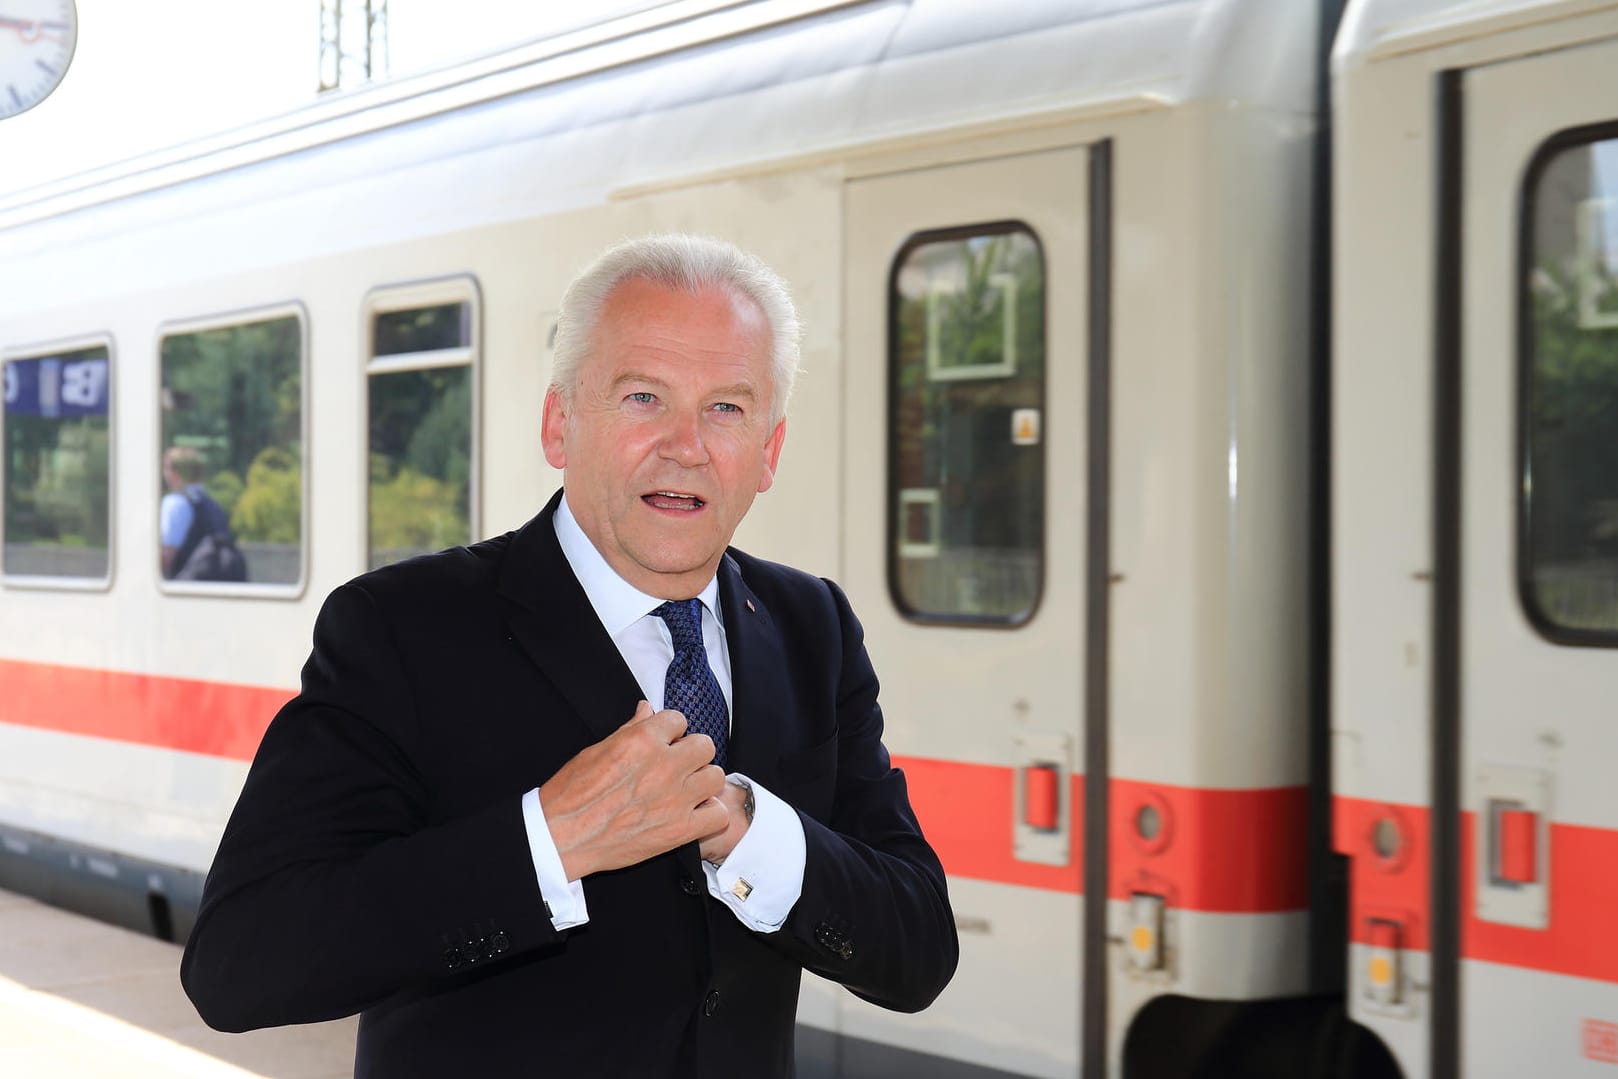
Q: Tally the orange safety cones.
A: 0